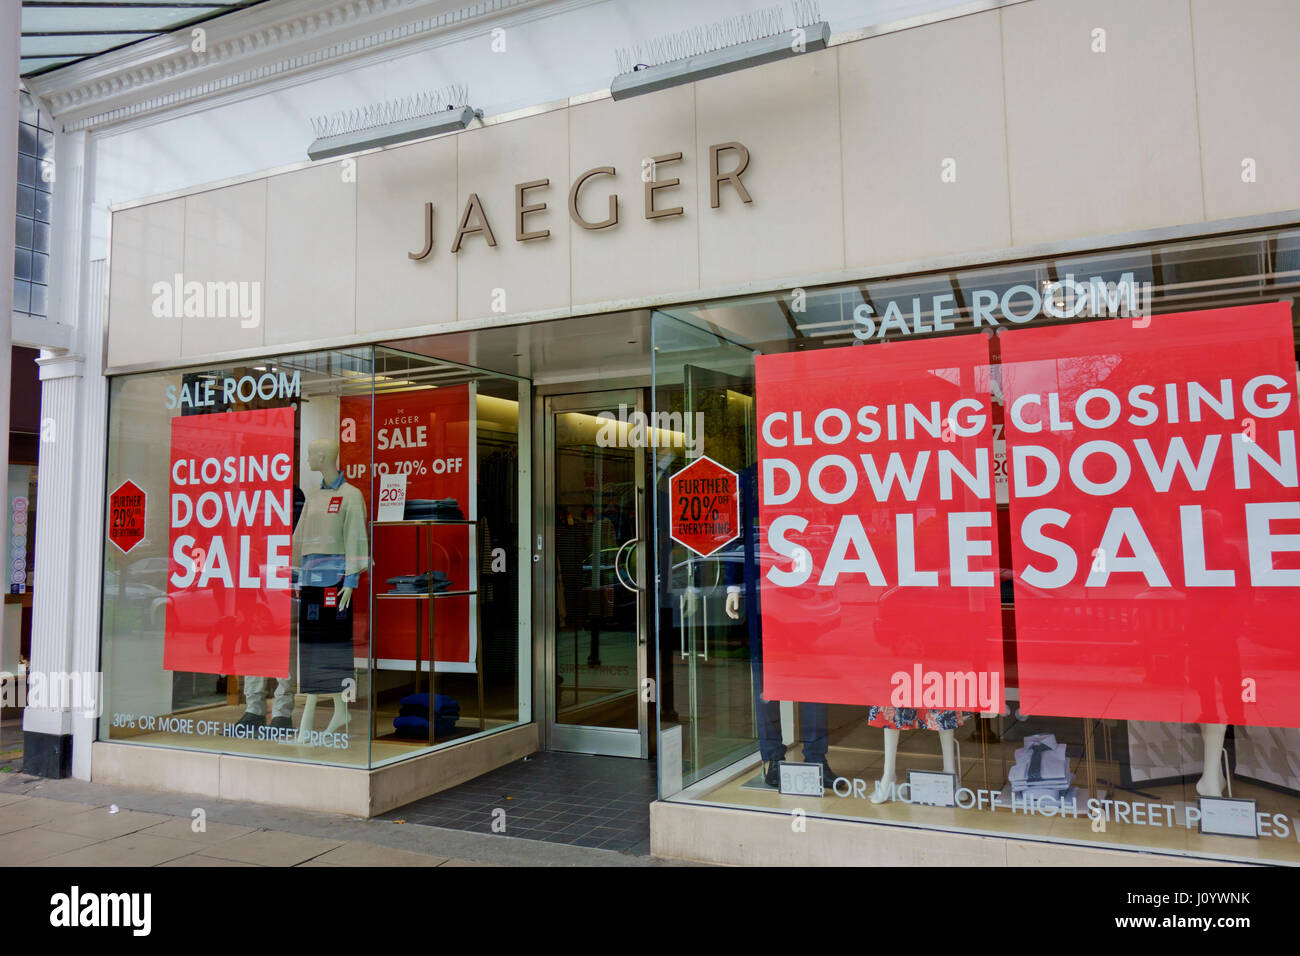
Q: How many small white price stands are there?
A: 3